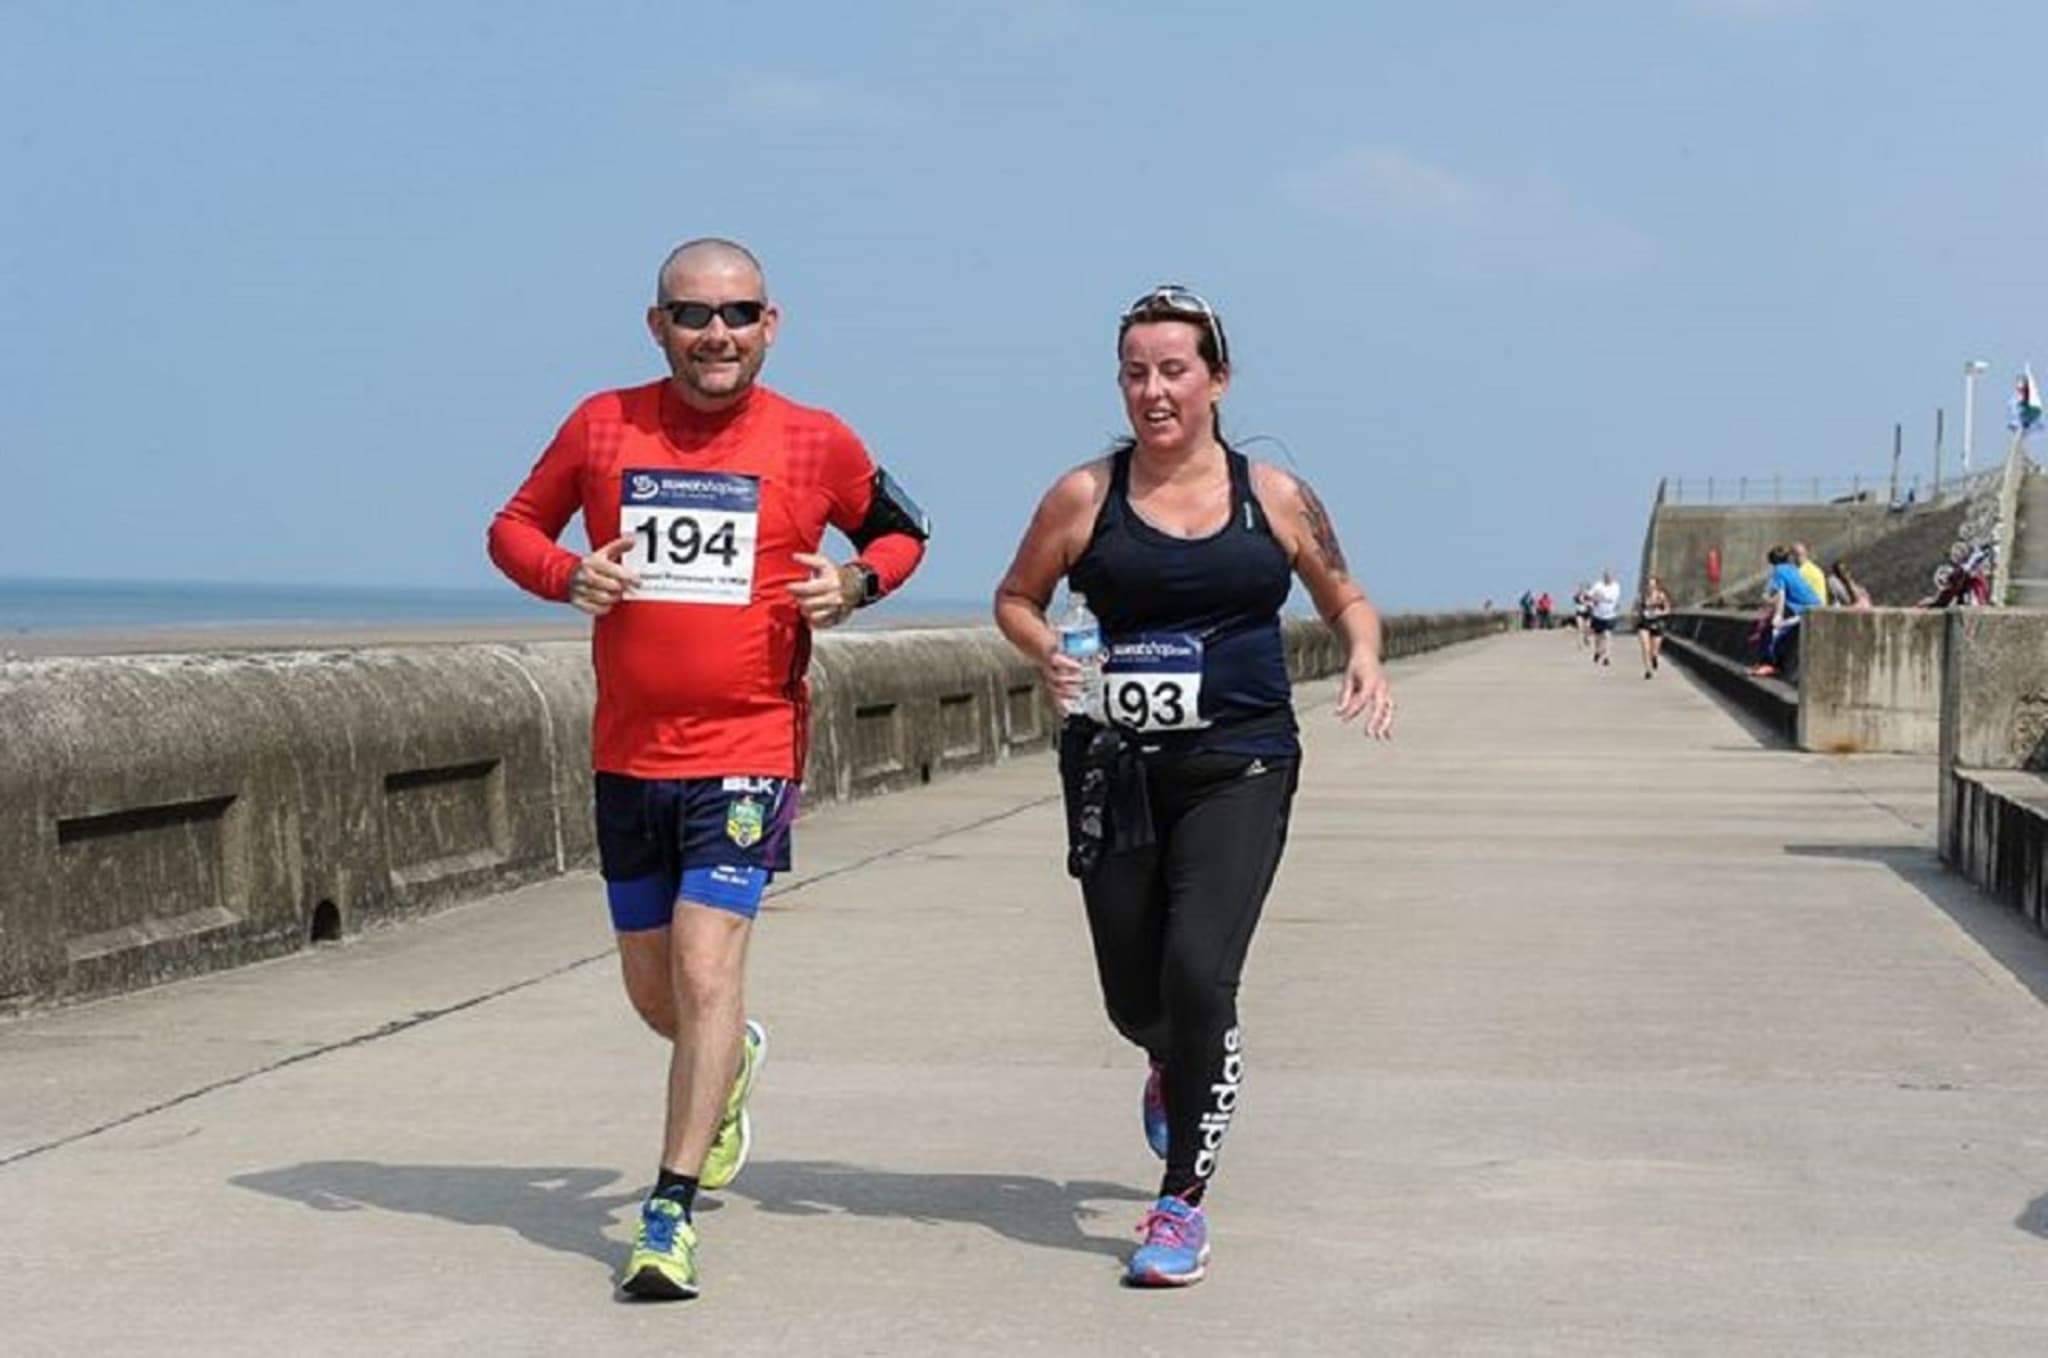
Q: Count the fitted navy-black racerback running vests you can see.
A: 1